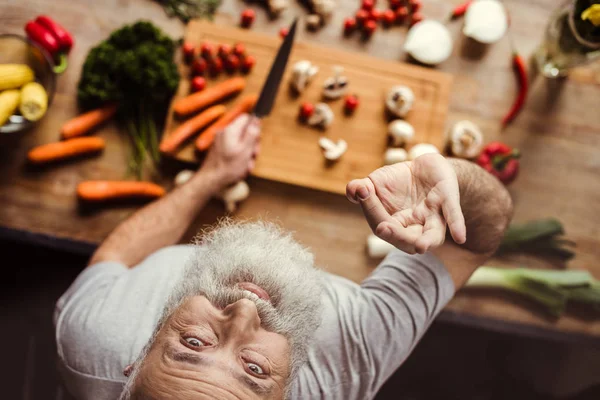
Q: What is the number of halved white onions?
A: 2